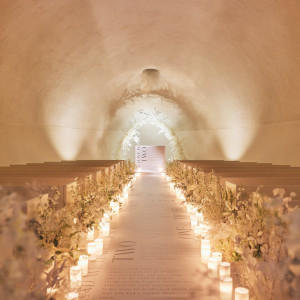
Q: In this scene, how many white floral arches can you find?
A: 1